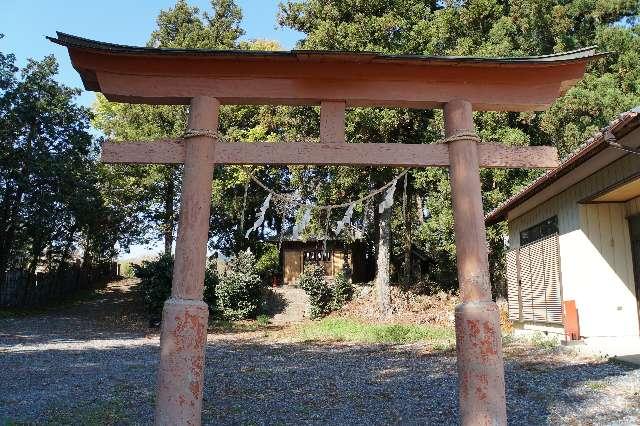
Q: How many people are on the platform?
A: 0